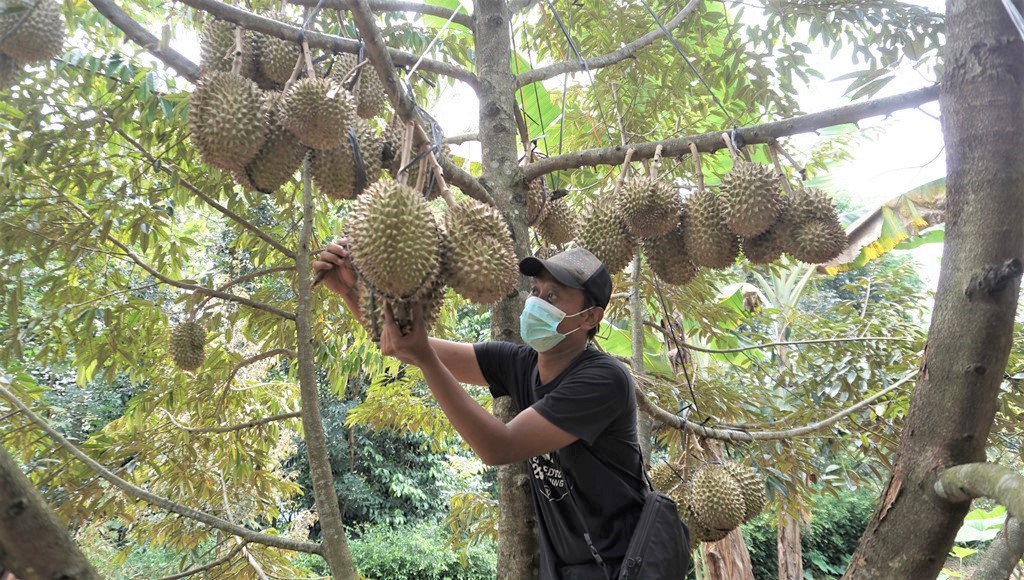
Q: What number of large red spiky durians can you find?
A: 0